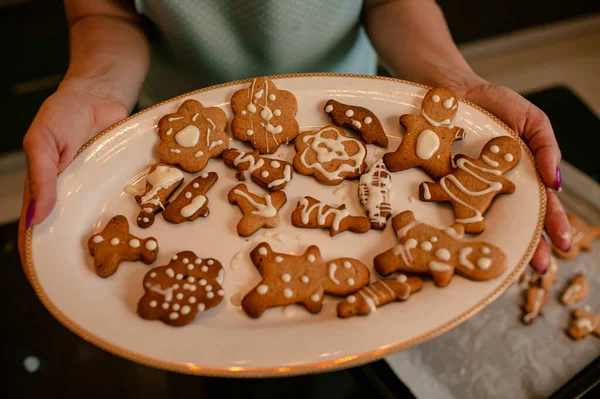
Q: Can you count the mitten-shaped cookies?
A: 0